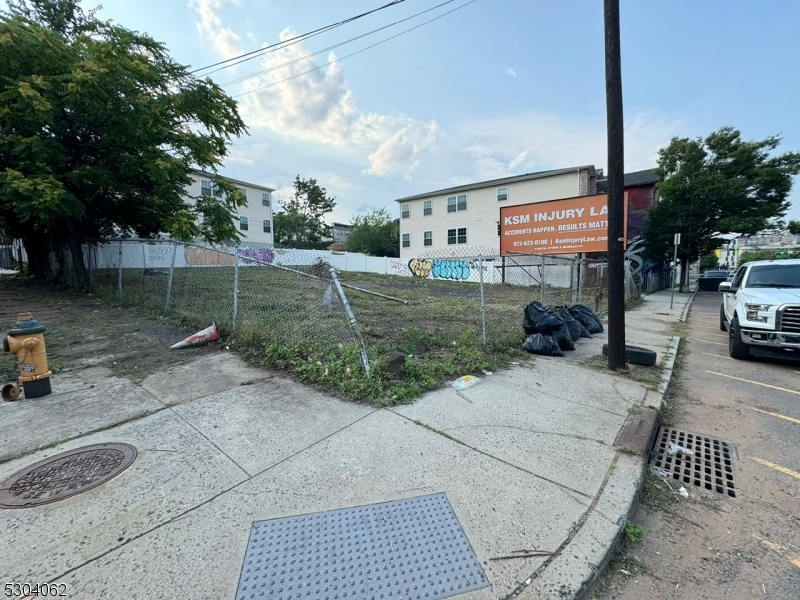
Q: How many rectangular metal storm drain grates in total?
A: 1